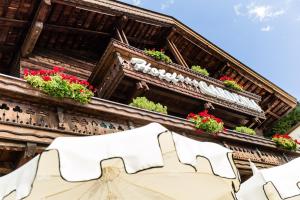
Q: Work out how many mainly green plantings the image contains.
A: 4